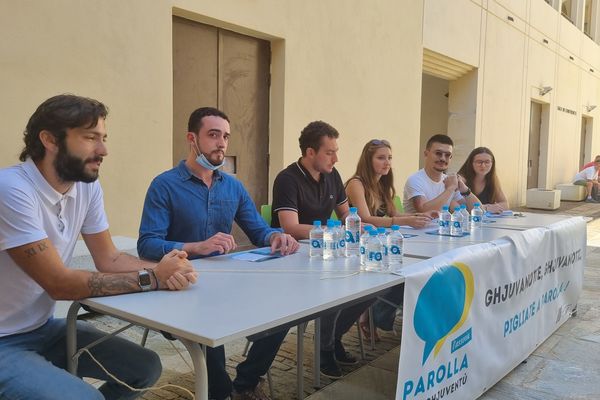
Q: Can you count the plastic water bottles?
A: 12